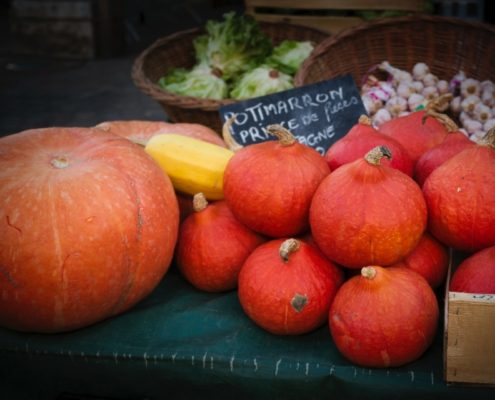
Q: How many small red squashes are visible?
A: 11